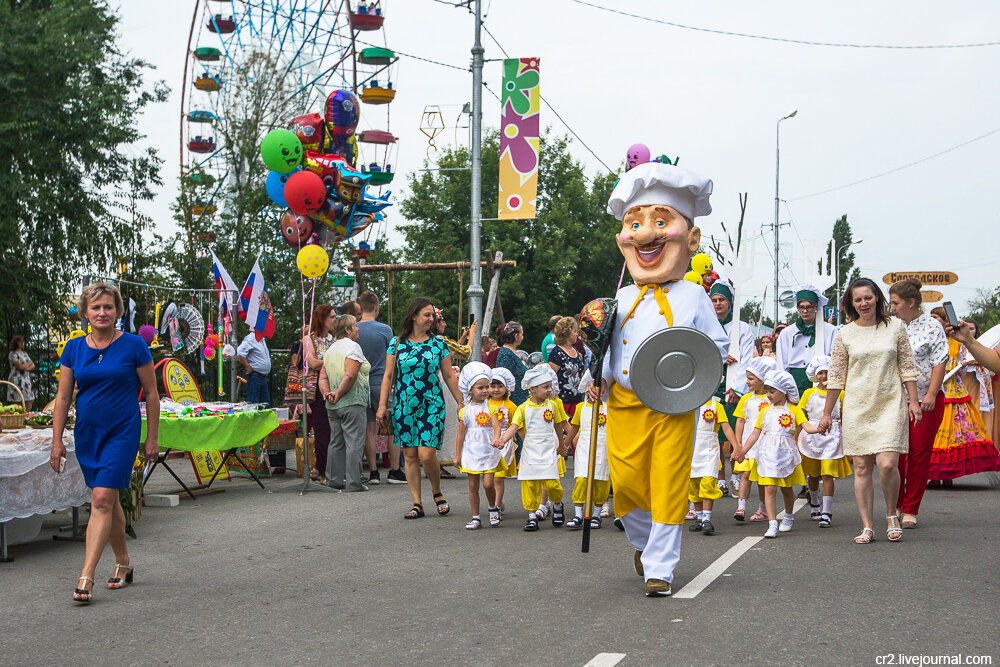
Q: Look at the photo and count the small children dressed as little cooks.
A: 9